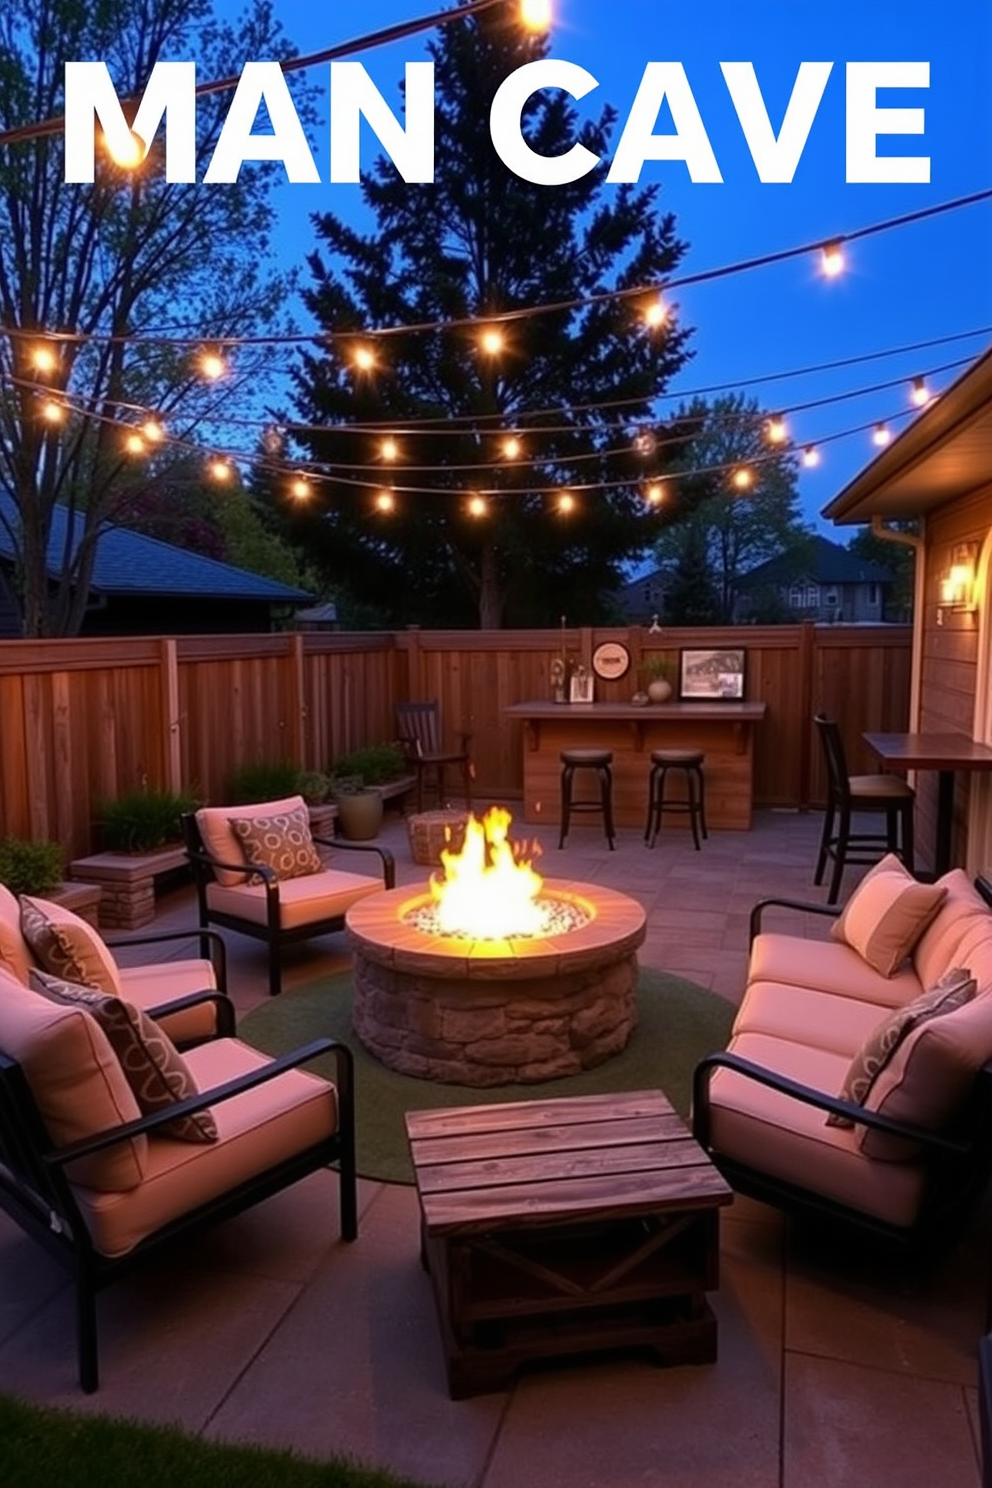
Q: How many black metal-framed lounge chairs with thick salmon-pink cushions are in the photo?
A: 3